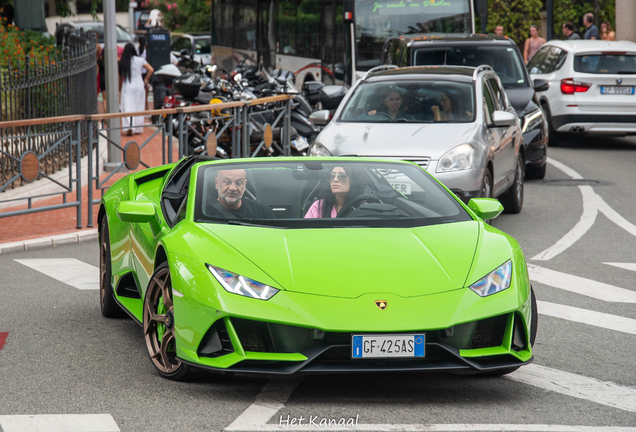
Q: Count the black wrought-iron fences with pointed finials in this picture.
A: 1